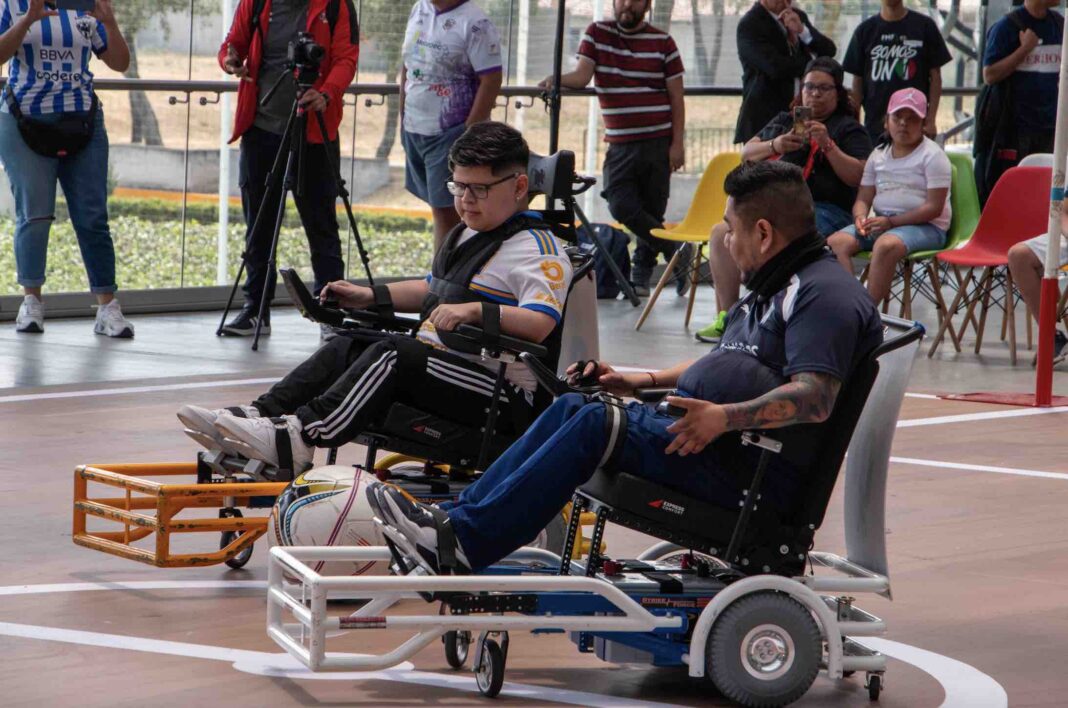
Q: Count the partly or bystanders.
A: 10